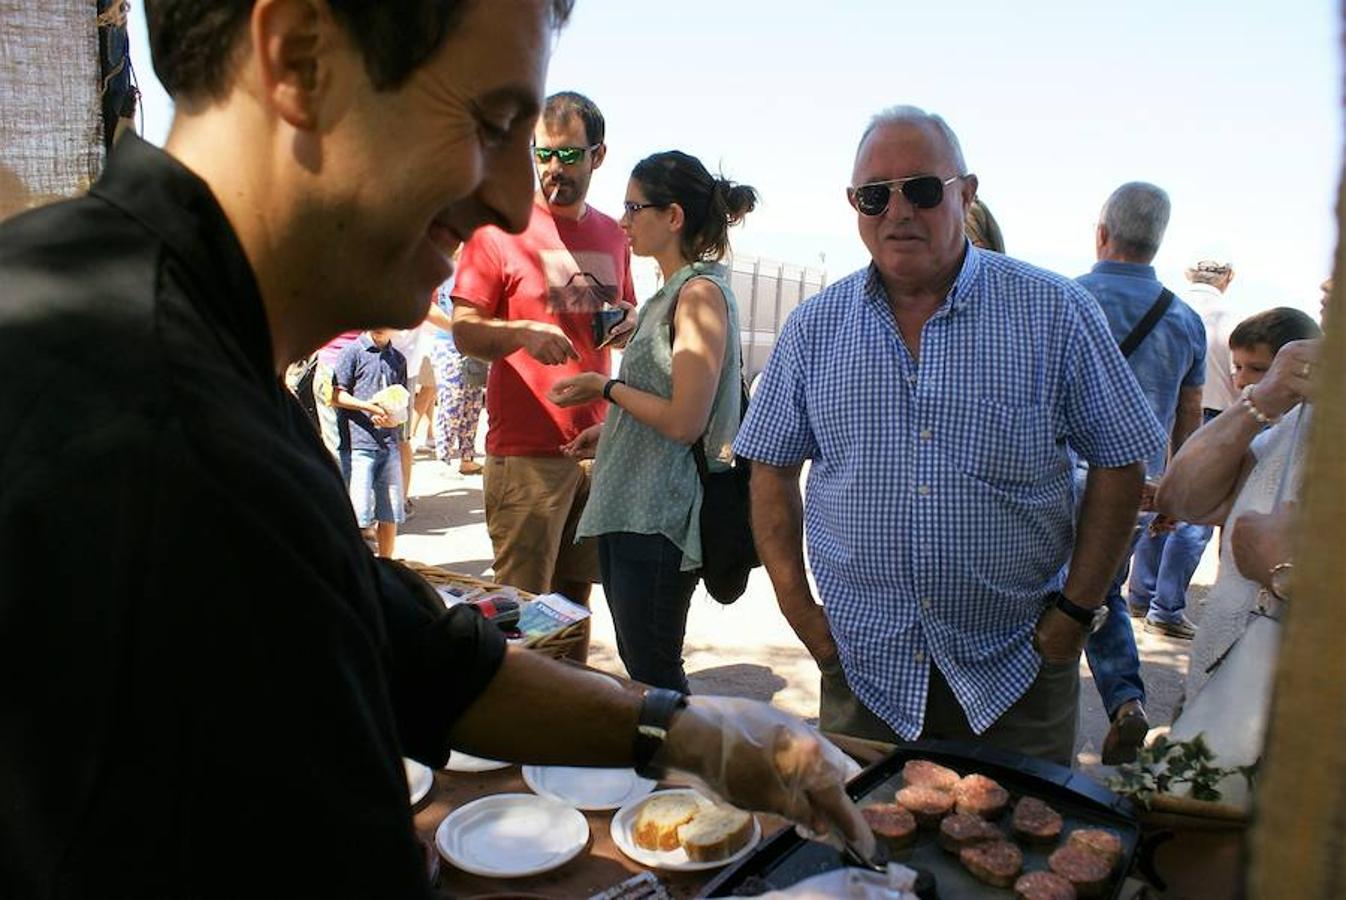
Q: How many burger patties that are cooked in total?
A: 10